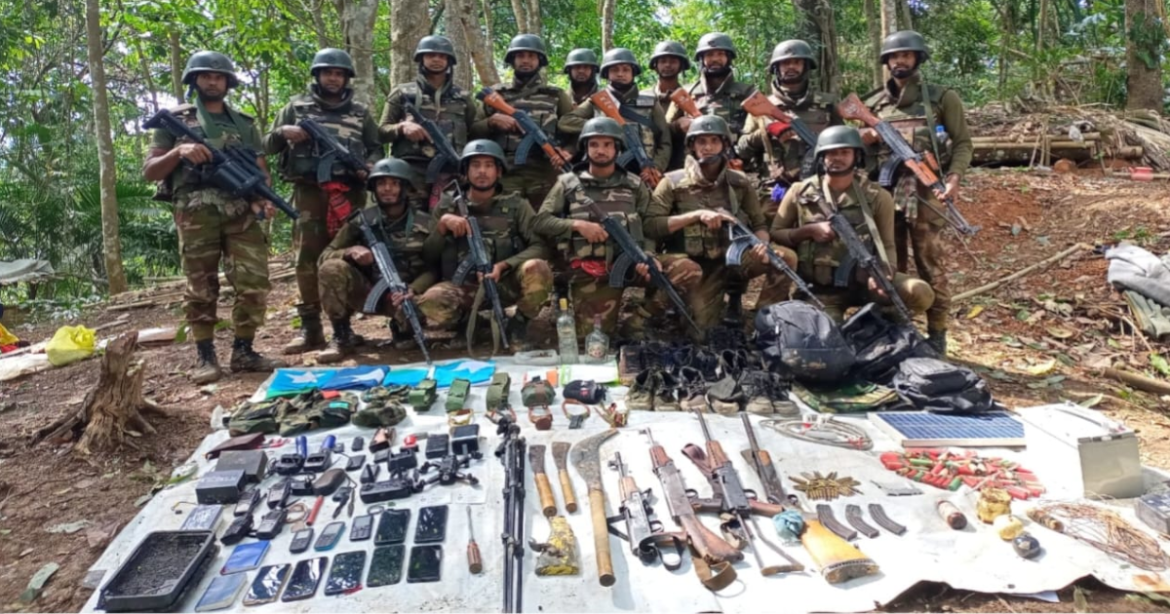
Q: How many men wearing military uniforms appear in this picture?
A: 15